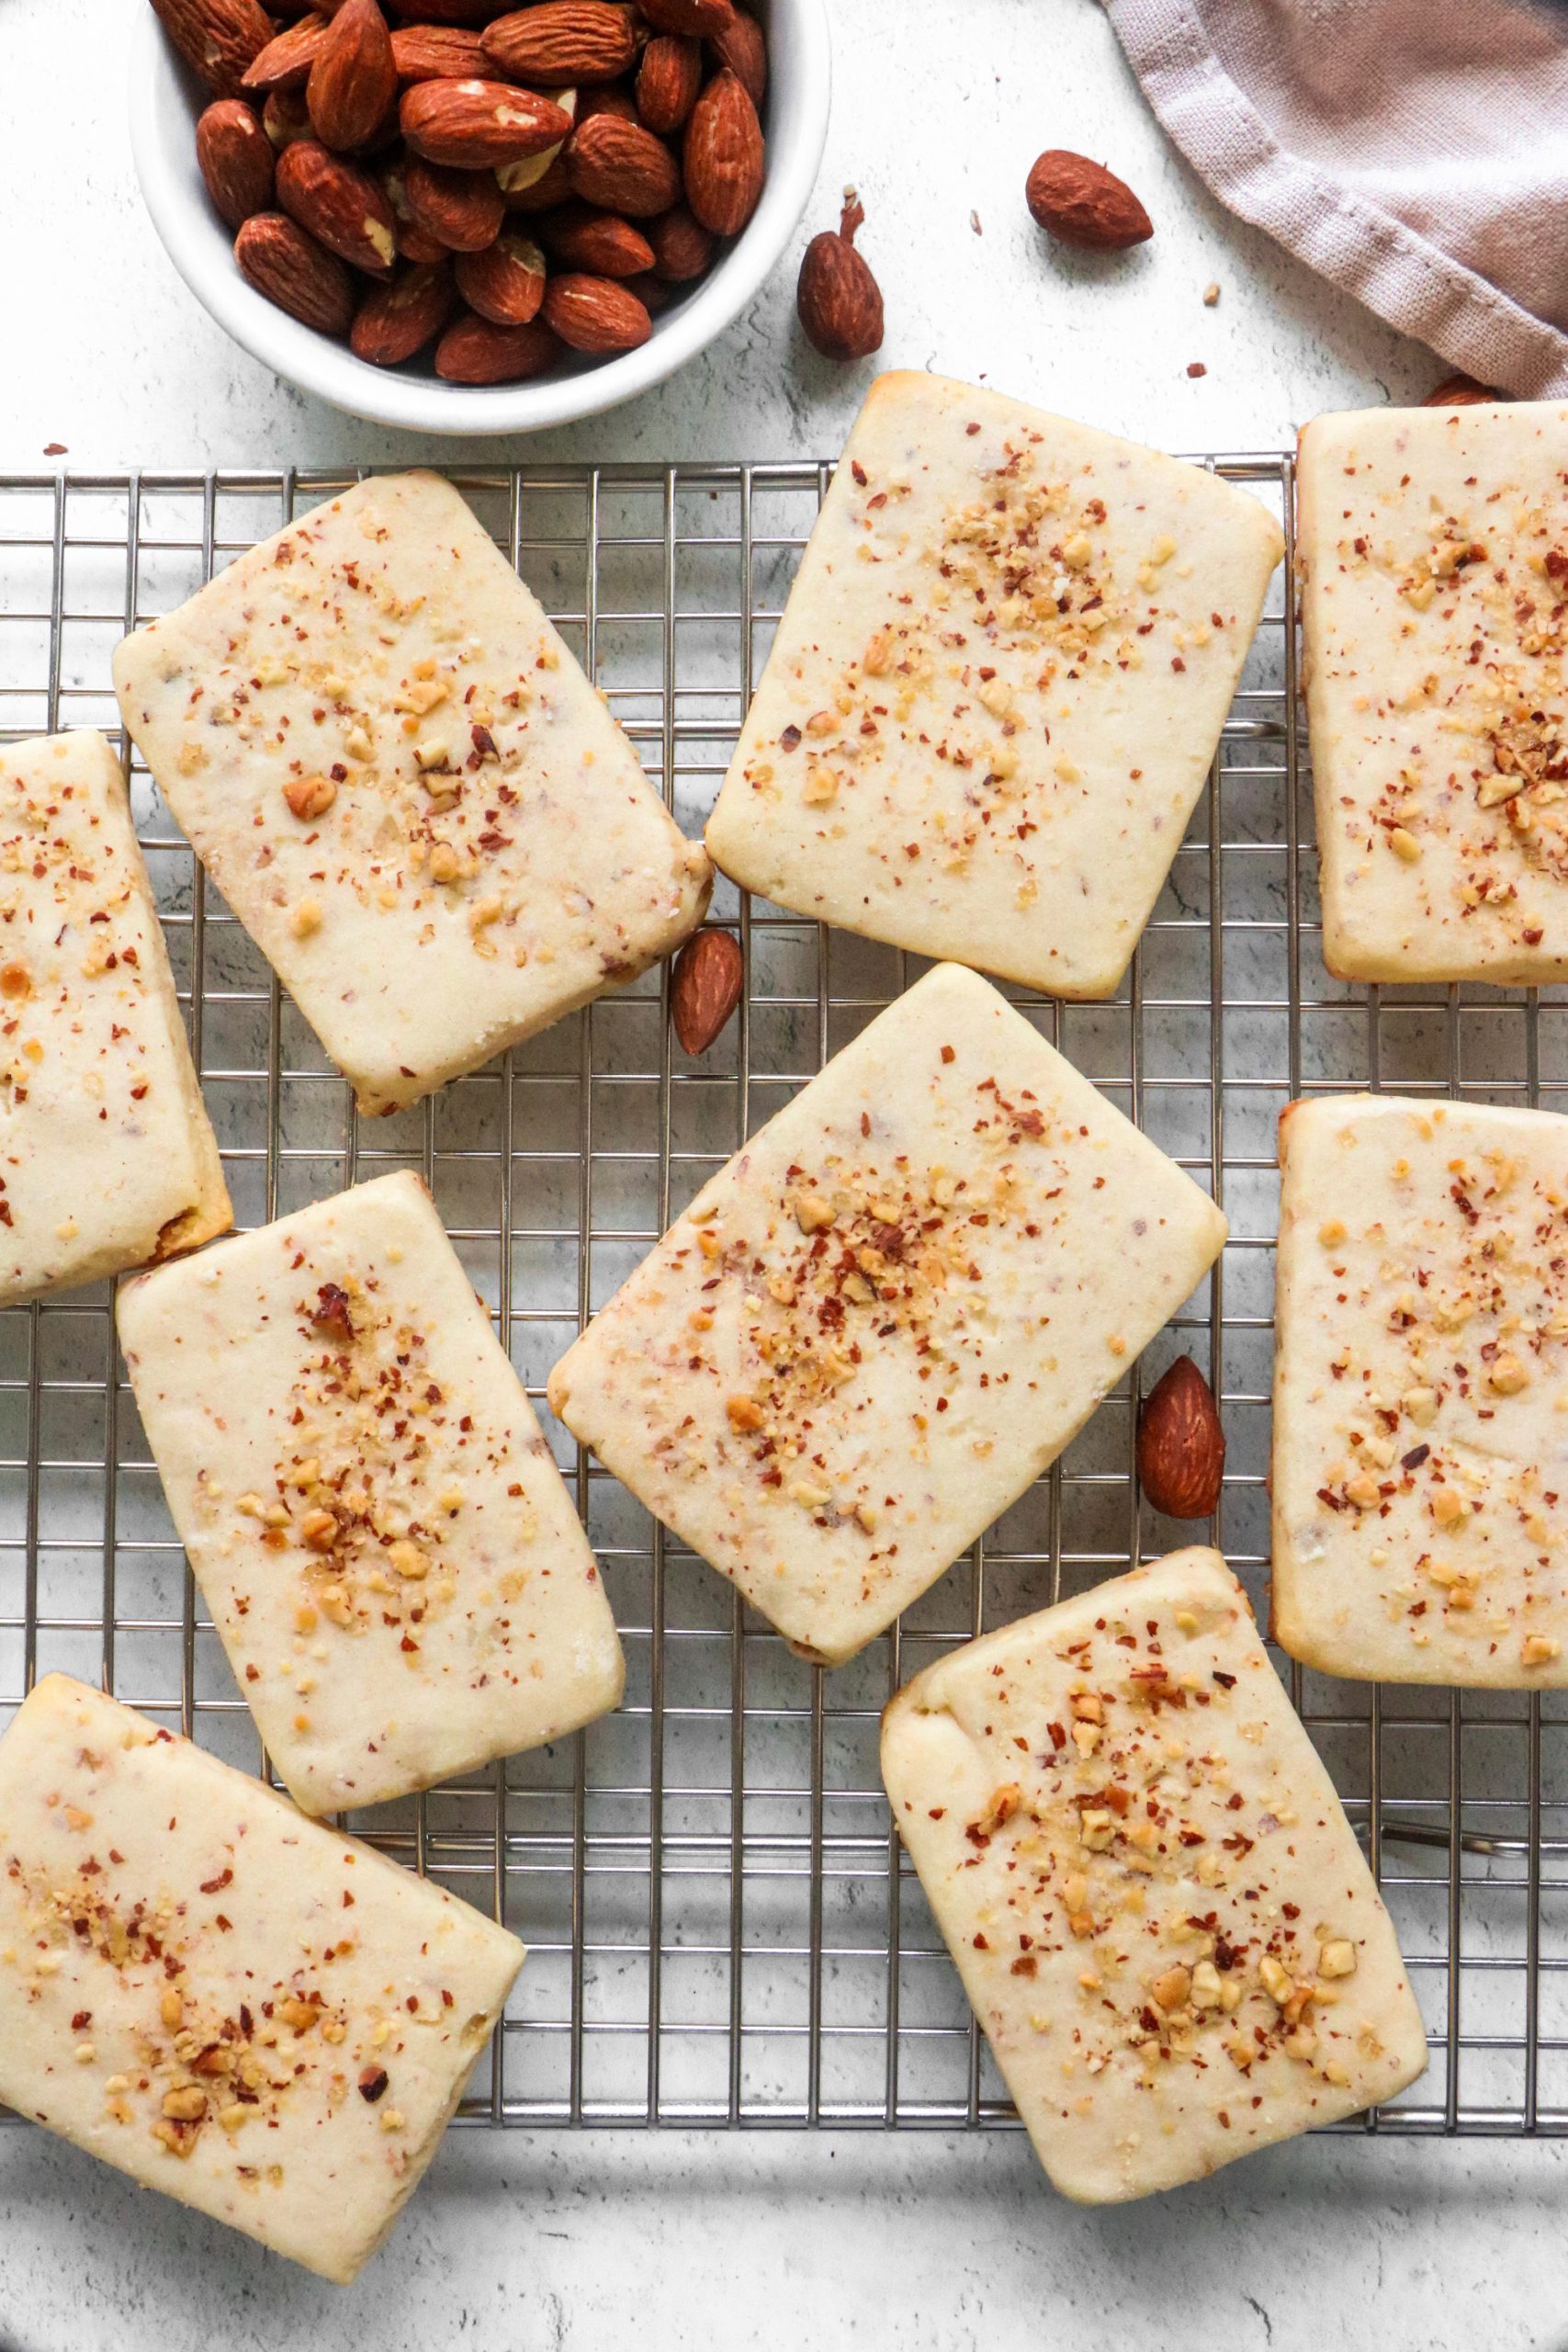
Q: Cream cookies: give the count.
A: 9